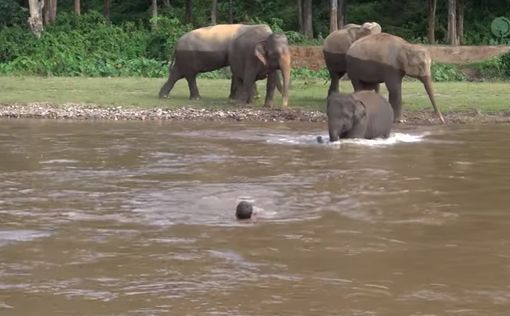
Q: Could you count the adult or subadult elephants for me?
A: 4